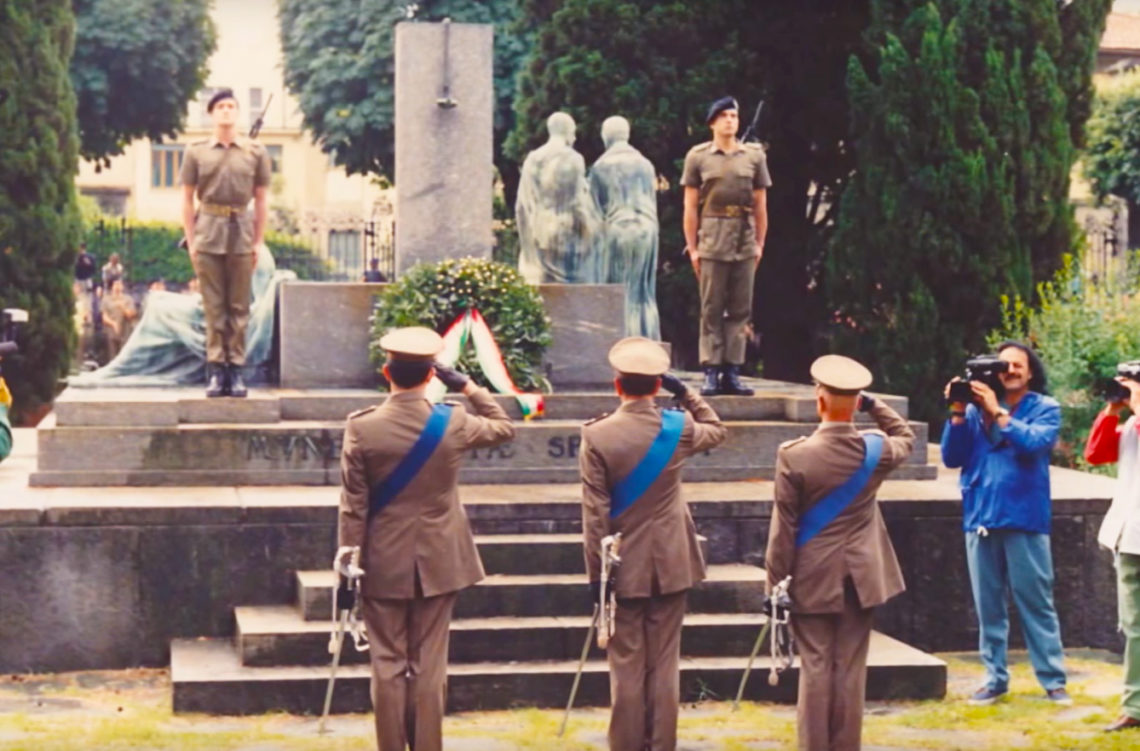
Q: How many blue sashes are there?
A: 3